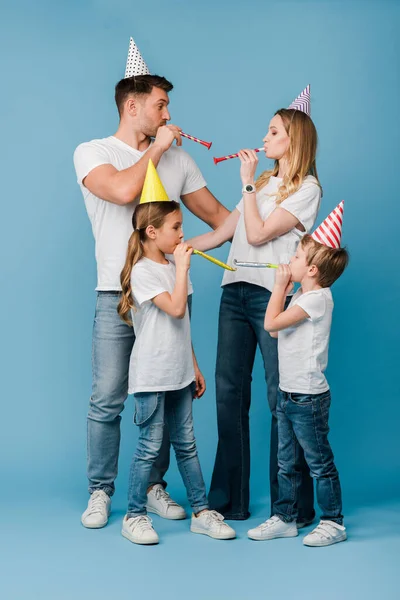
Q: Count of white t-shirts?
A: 4